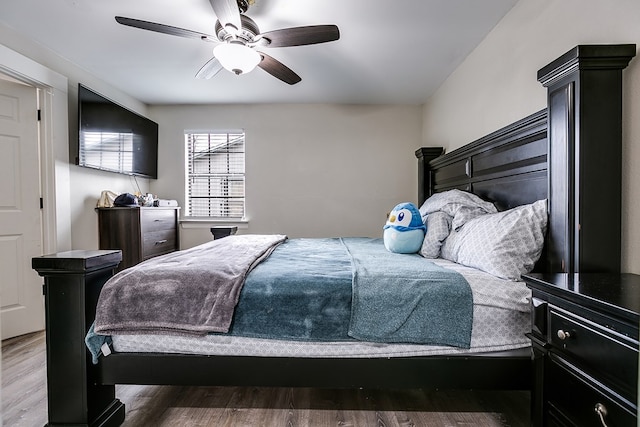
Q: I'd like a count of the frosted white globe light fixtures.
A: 1